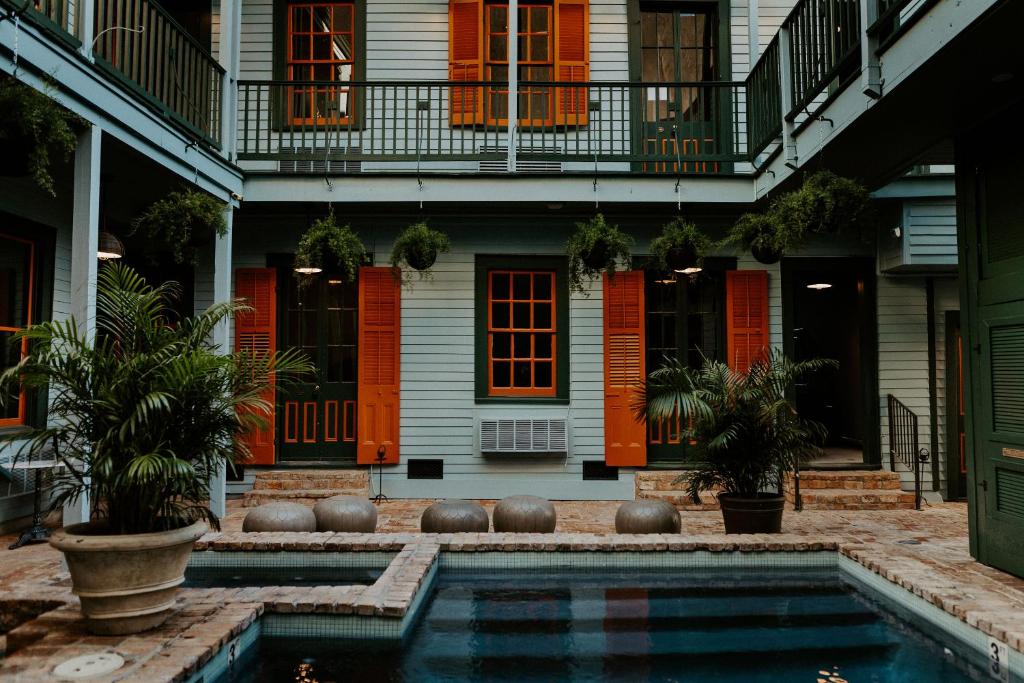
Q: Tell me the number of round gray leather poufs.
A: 5